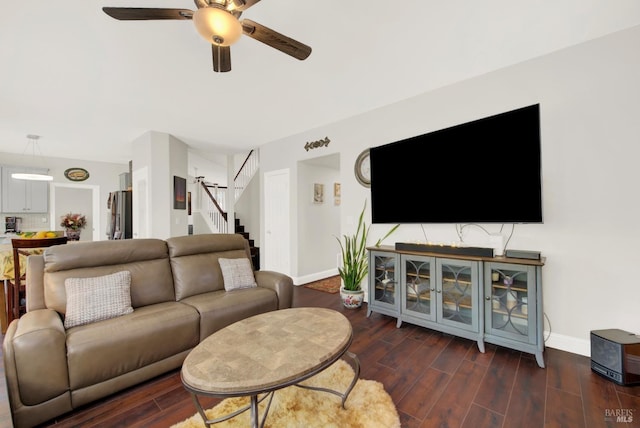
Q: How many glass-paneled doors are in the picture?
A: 4